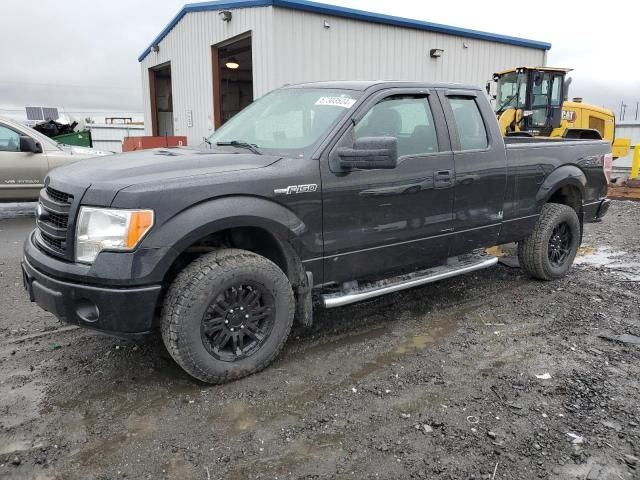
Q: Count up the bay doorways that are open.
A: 2